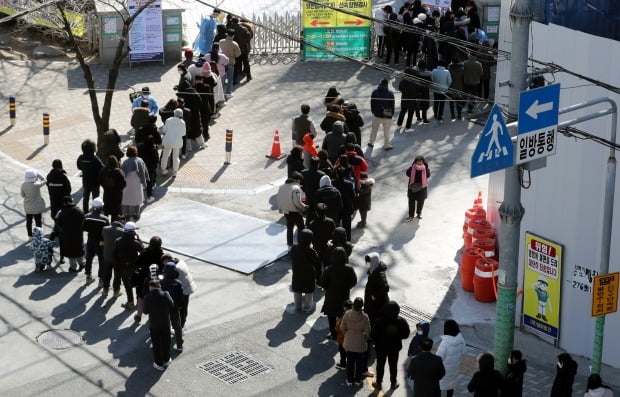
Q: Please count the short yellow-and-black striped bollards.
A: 3